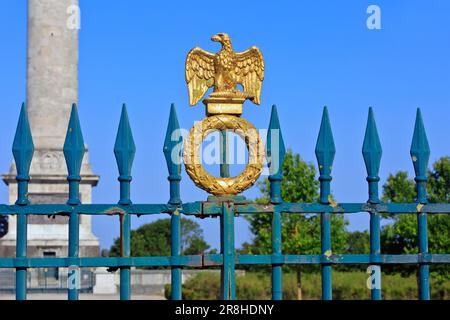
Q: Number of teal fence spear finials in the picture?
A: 8